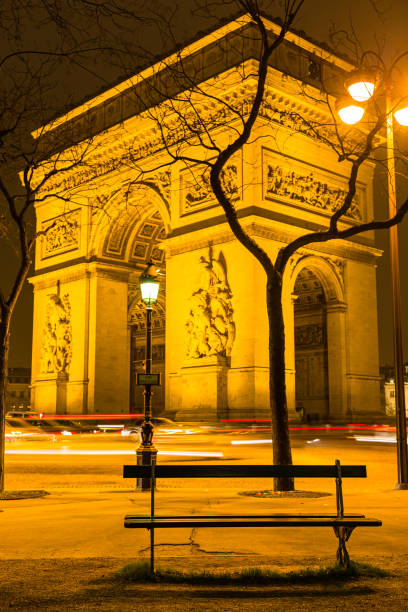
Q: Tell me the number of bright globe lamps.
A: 3